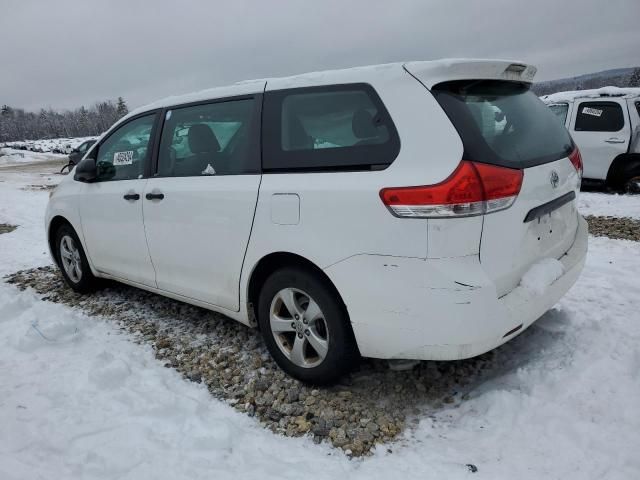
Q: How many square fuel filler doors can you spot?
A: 1